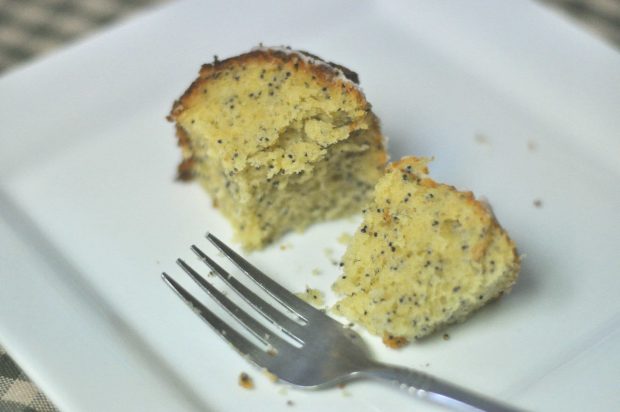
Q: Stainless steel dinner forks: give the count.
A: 1